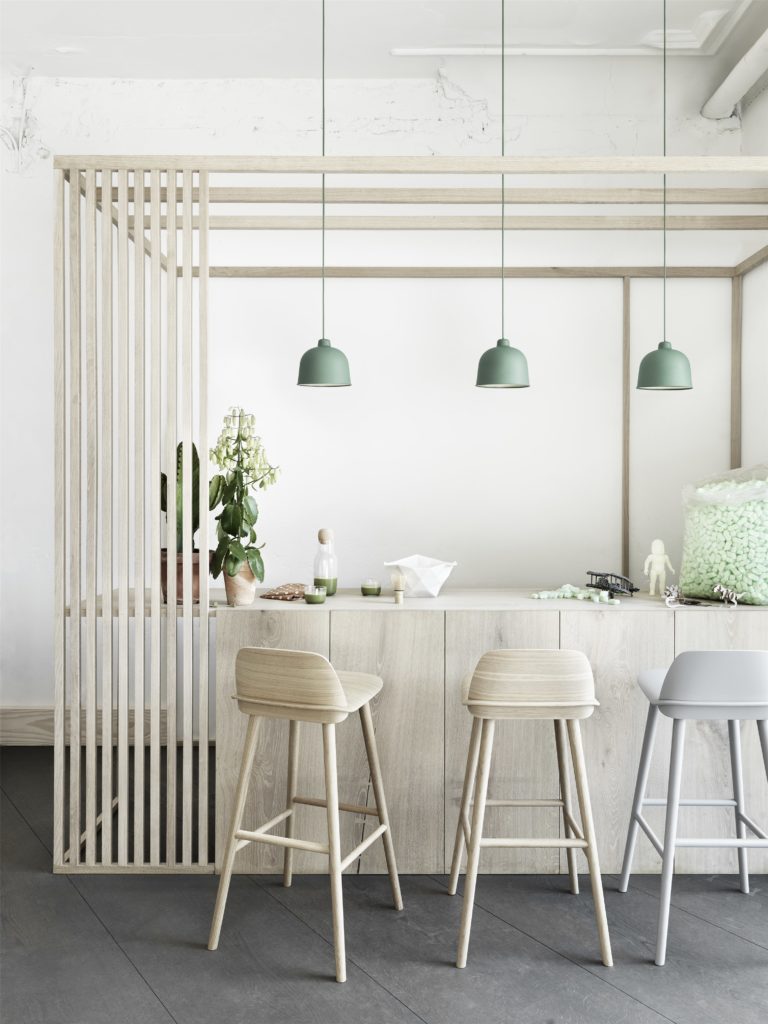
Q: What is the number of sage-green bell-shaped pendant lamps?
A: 3